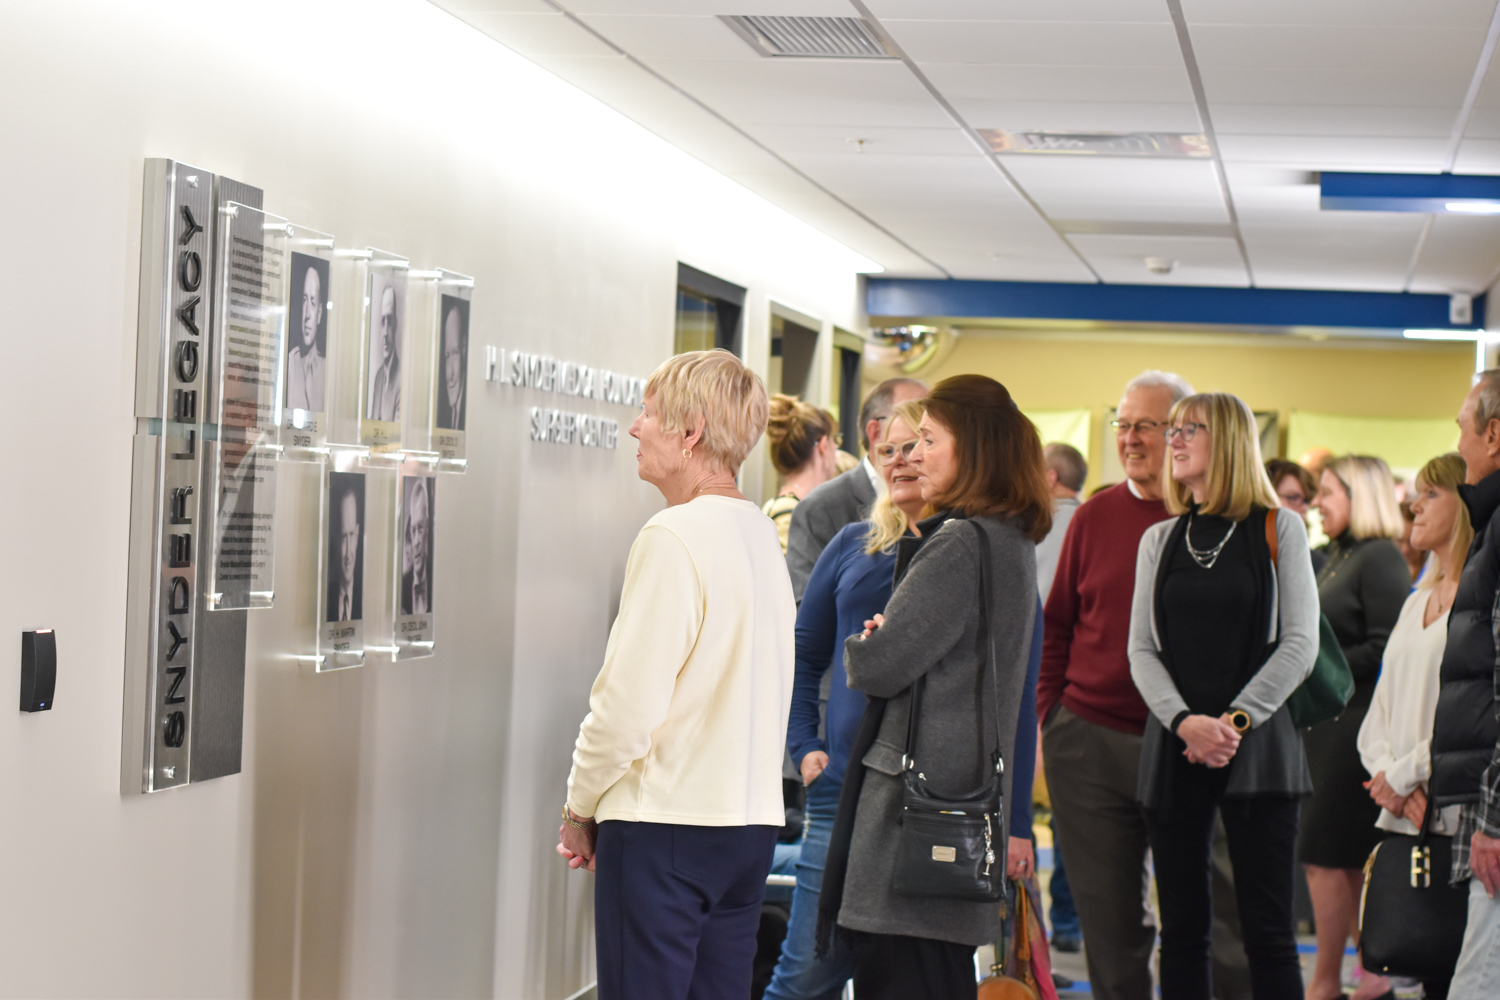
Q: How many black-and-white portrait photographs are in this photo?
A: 5